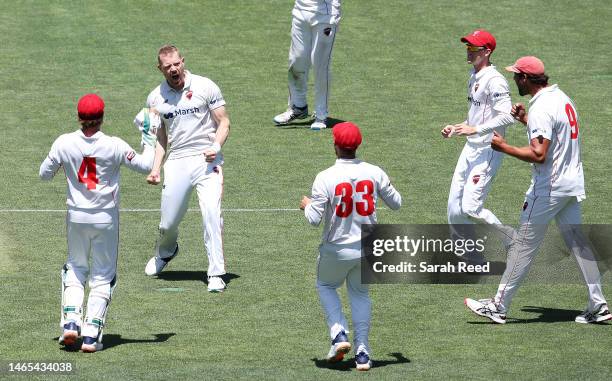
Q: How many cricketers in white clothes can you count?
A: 6